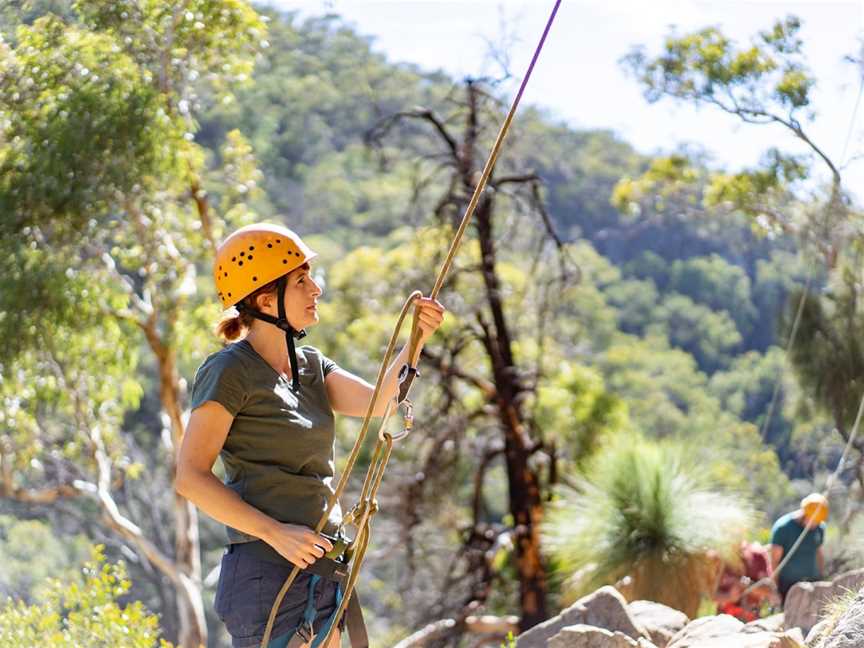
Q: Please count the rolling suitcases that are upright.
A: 0